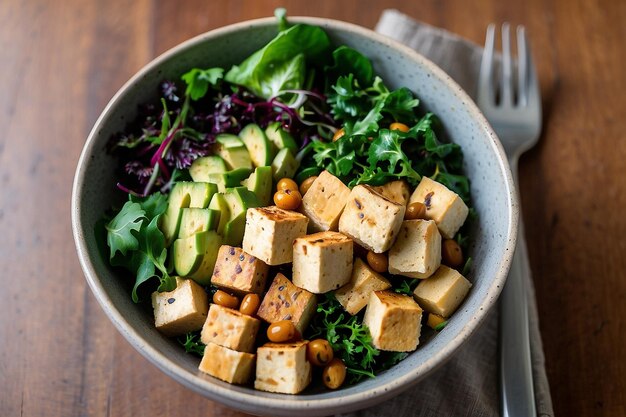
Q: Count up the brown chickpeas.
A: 13